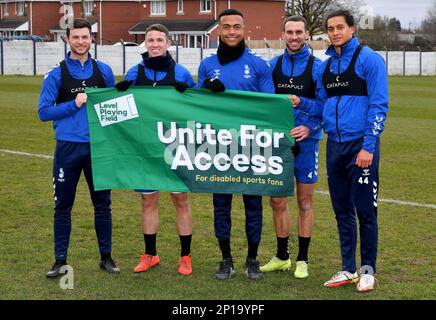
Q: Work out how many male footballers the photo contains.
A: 5